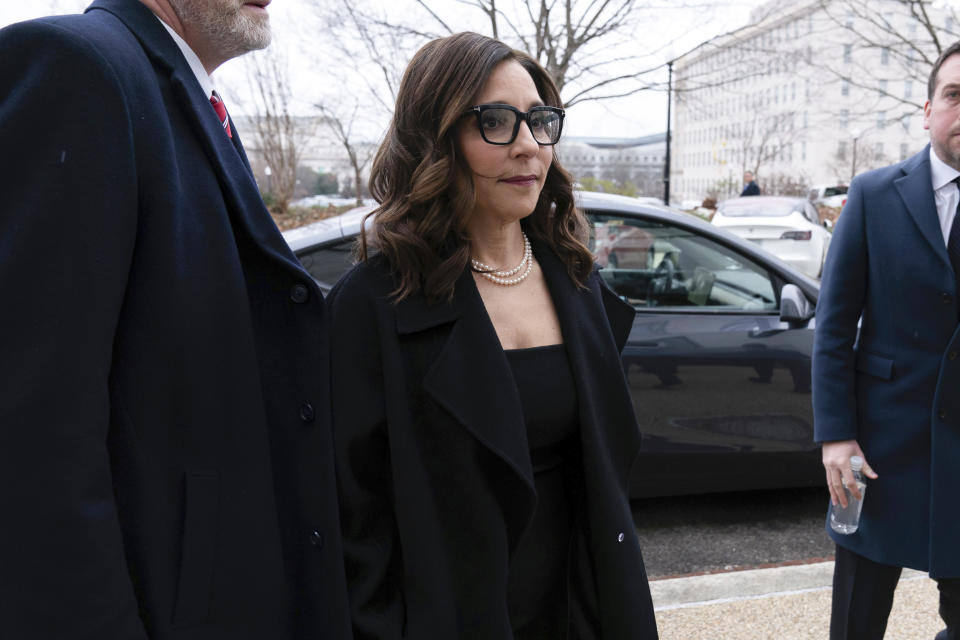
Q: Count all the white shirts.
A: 2